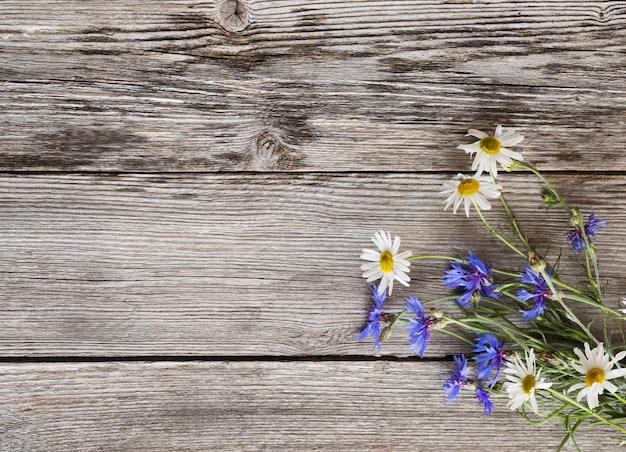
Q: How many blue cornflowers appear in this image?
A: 8